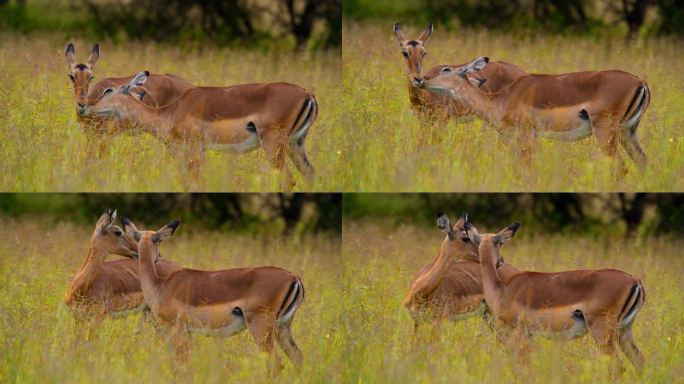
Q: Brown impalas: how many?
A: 8